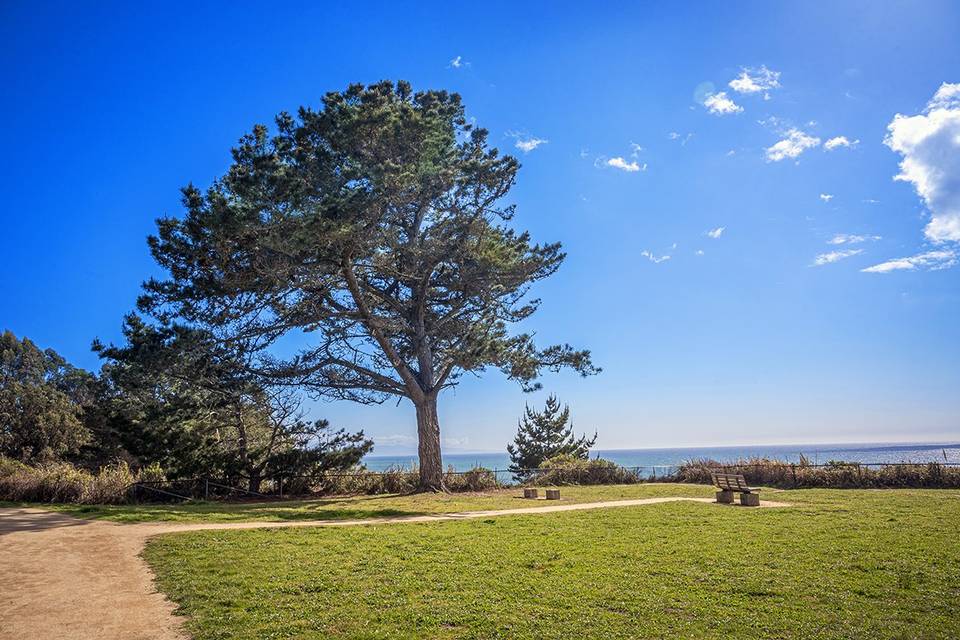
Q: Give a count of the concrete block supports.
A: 4